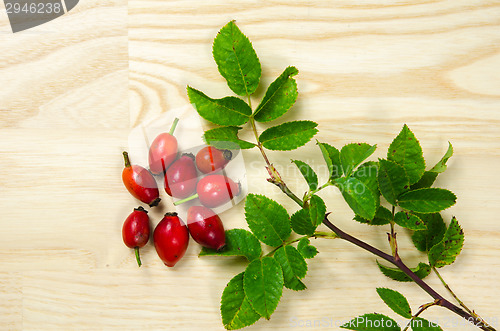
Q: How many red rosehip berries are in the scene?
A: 8